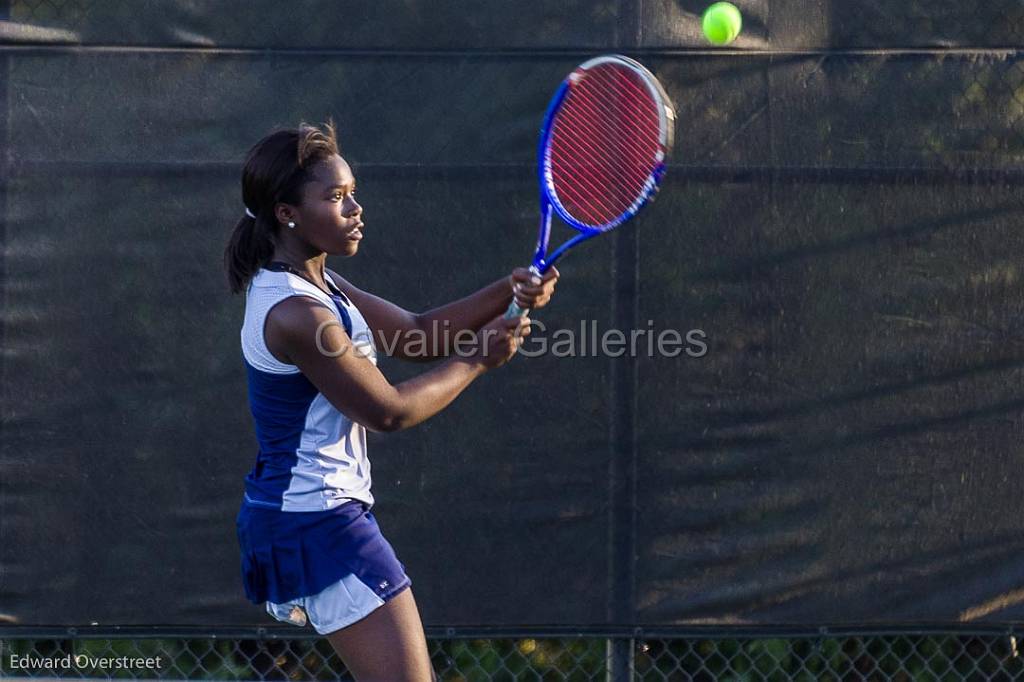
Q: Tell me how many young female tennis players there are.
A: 1